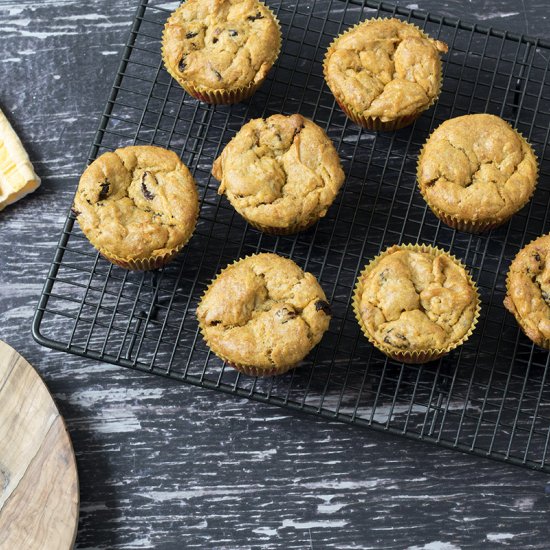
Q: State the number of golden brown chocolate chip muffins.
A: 8